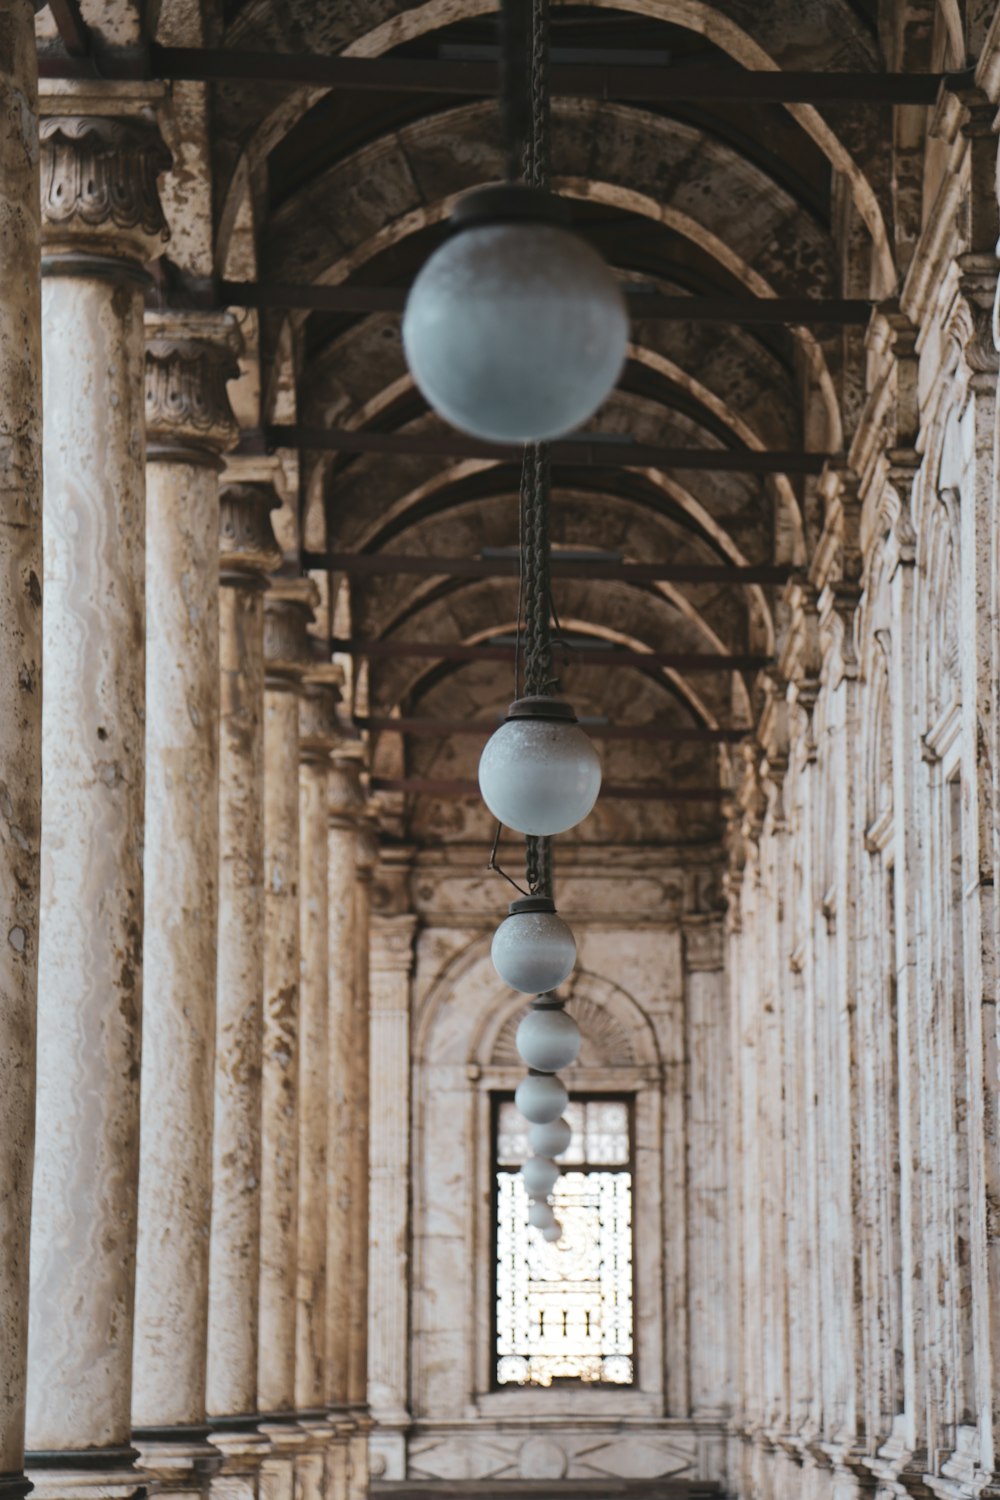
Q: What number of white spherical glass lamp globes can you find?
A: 9